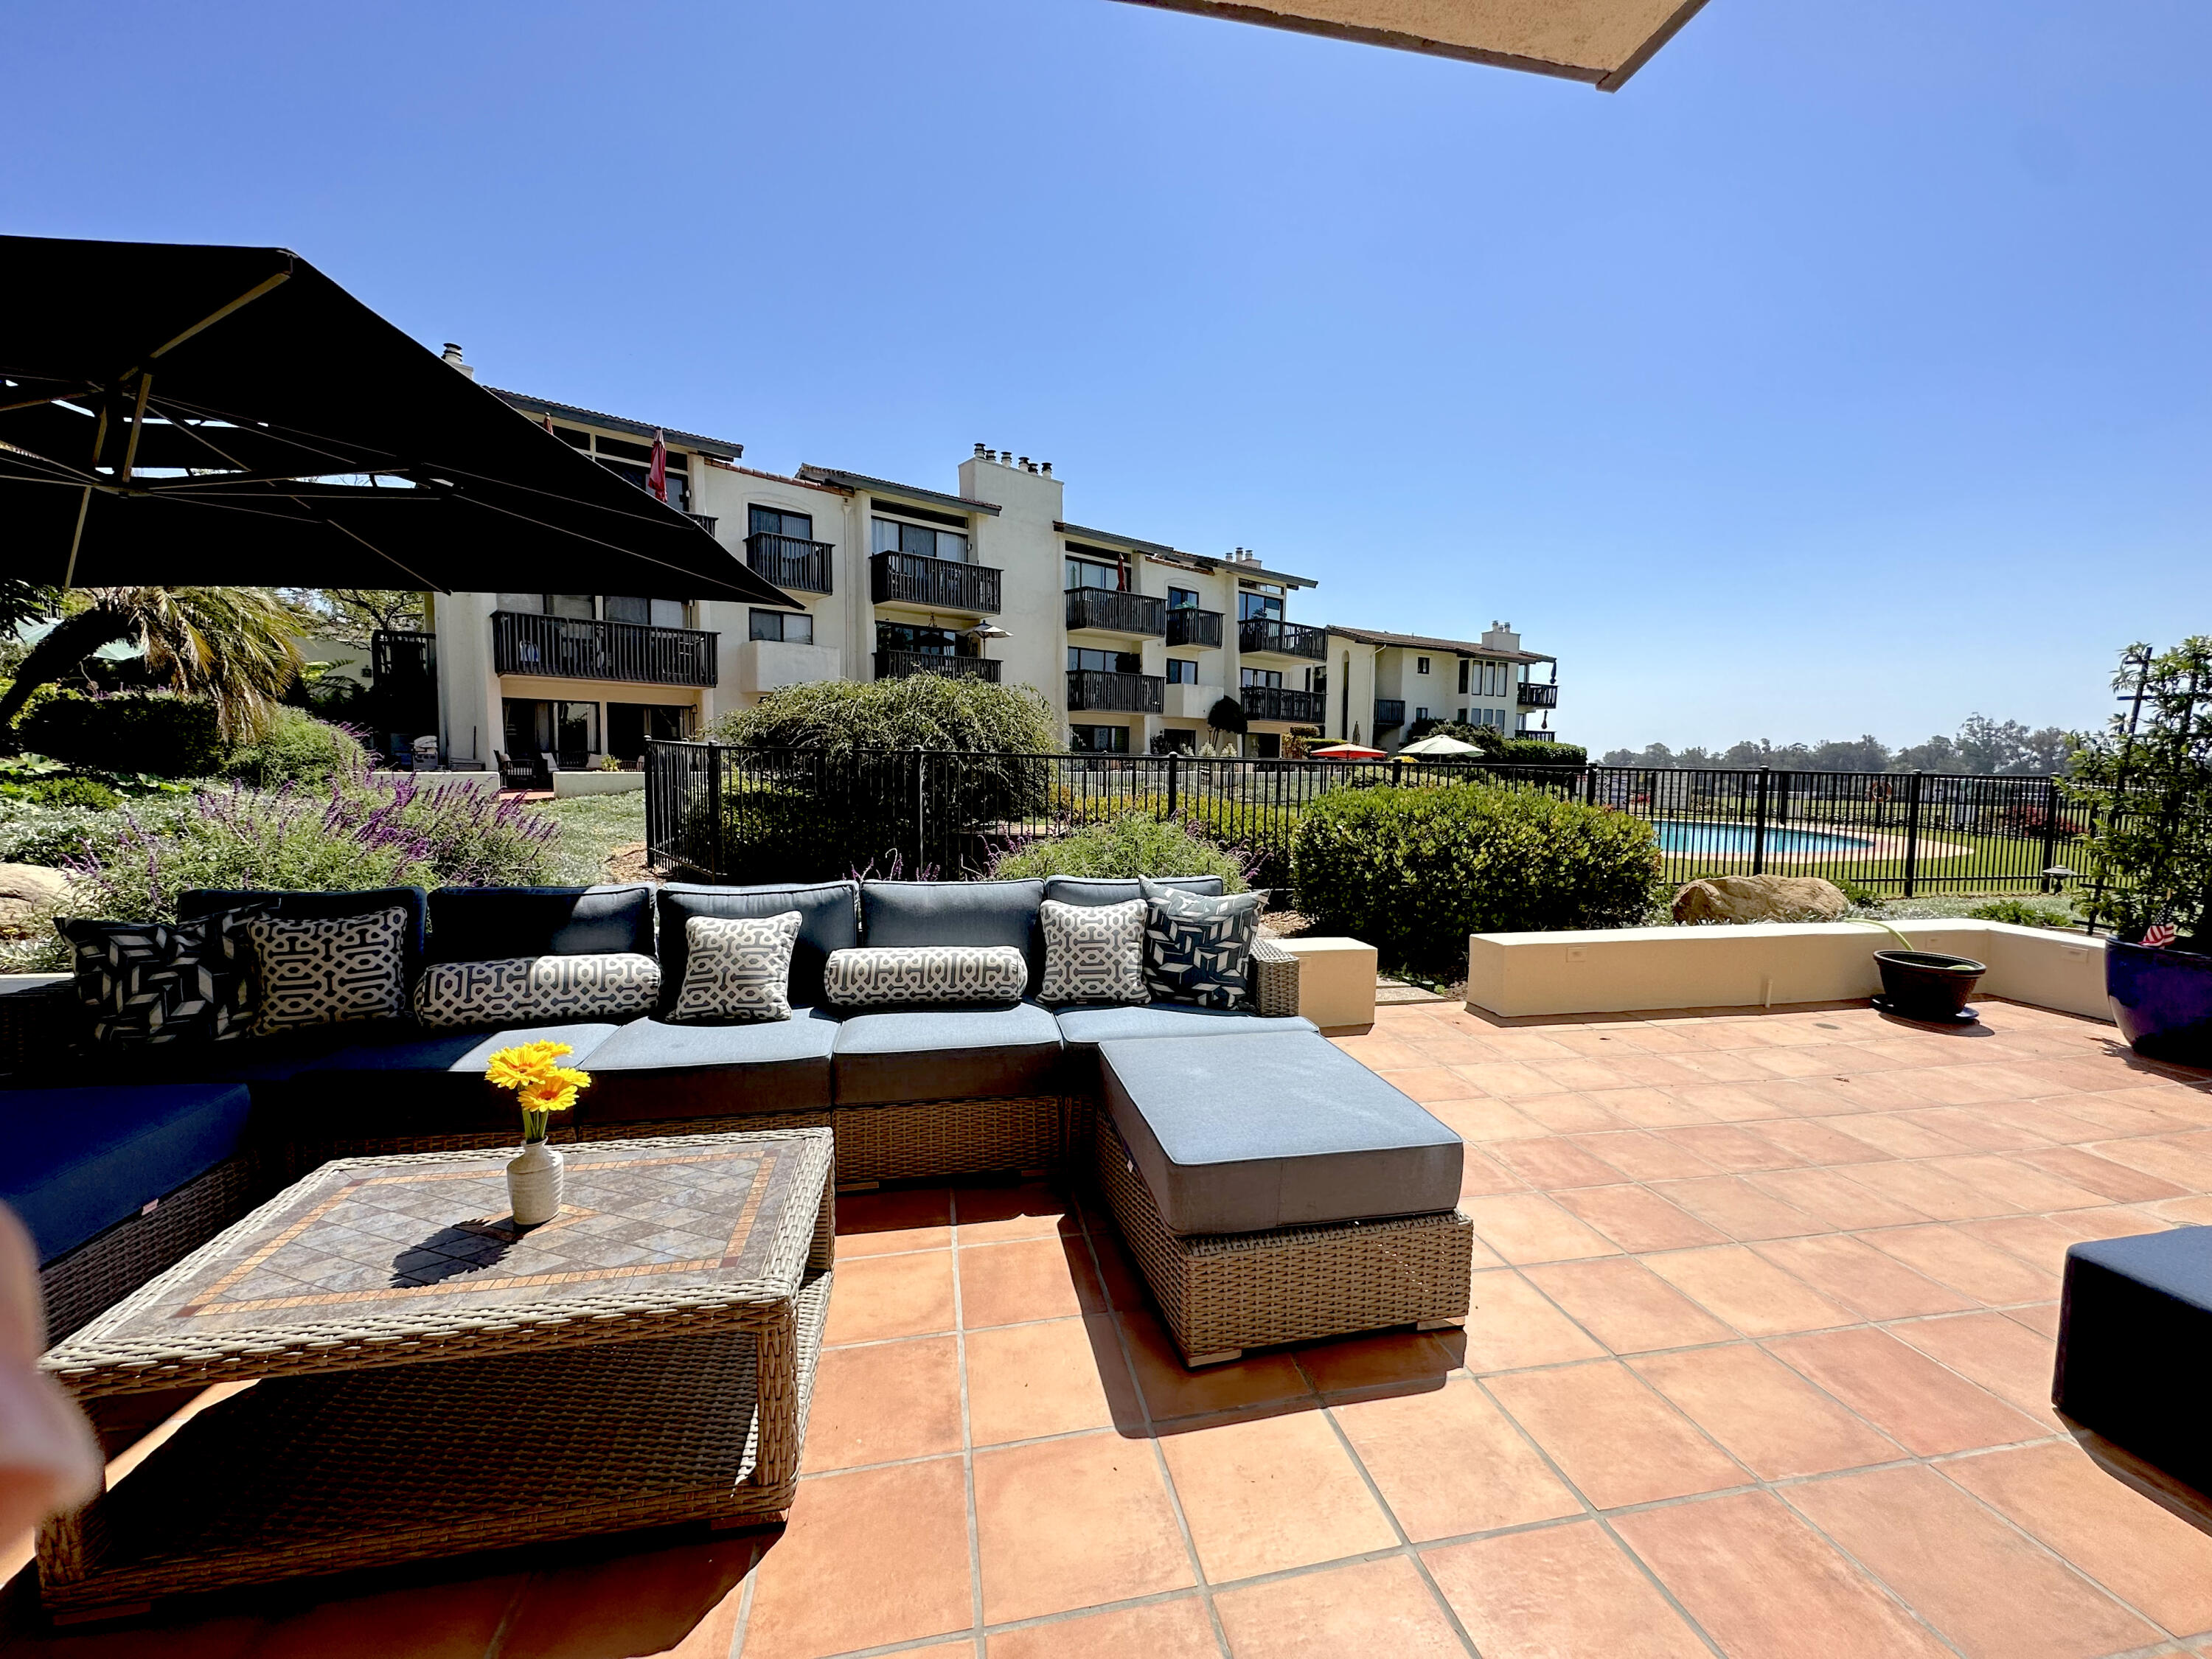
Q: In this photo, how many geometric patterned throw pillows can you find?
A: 7